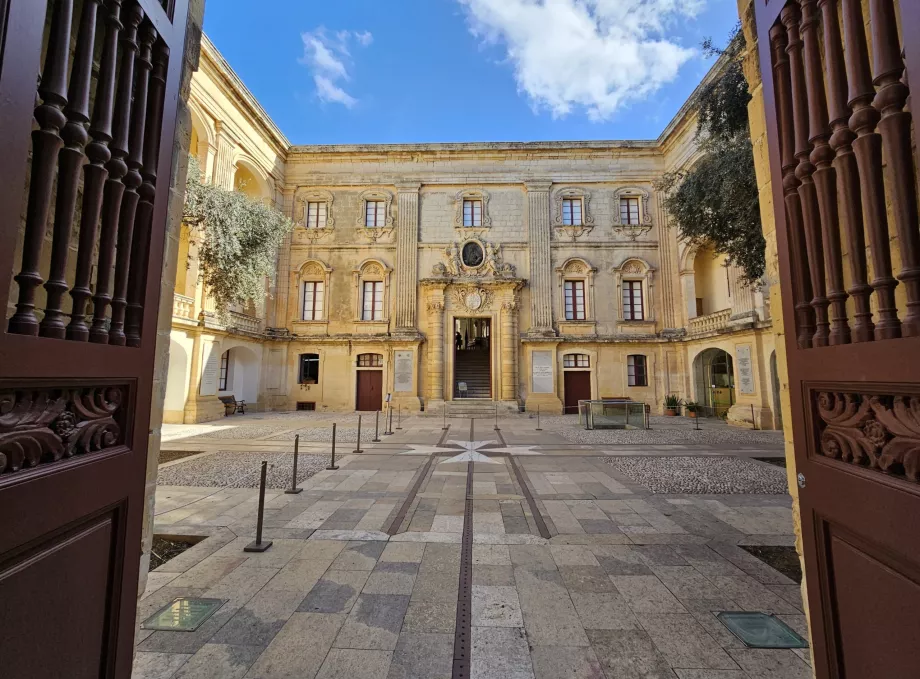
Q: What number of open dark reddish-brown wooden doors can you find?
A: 2